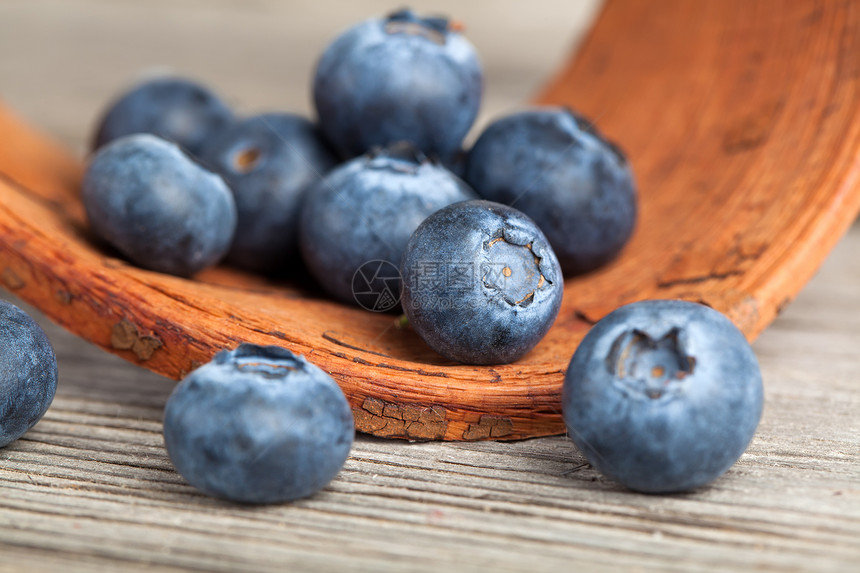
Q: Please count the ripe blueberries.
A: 10